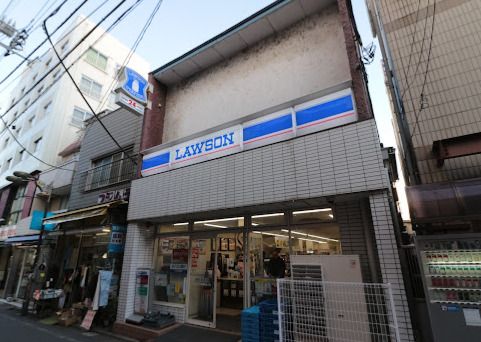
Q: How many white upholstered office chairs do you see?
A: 0